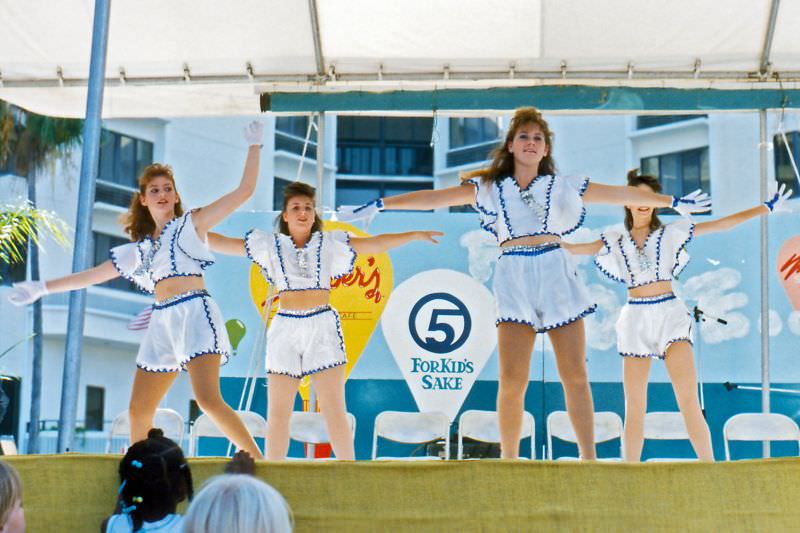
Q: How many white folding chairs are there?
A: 8